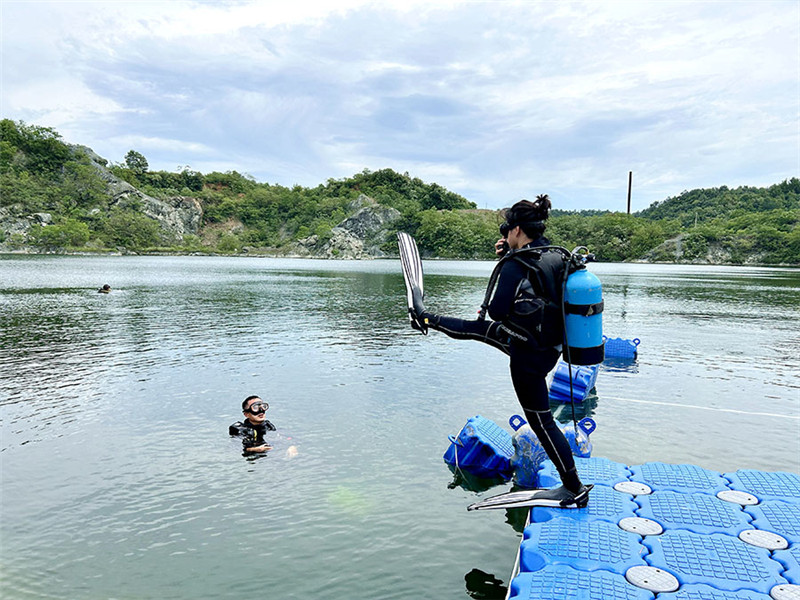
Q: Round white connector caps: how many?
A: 6